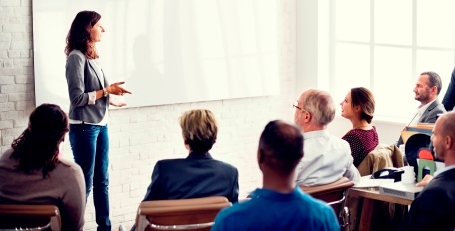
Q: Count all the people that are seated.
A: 7